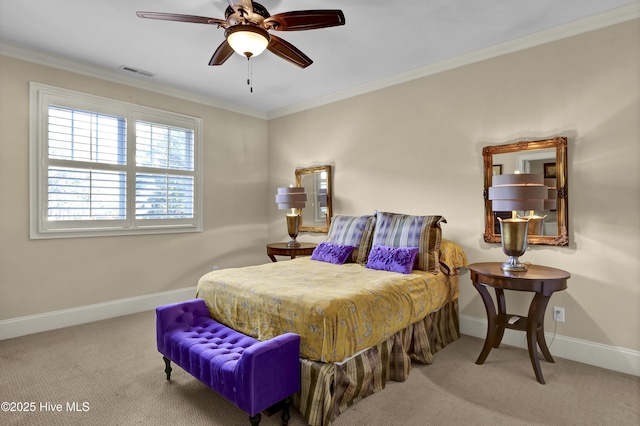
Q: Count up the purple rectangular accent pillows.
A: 2